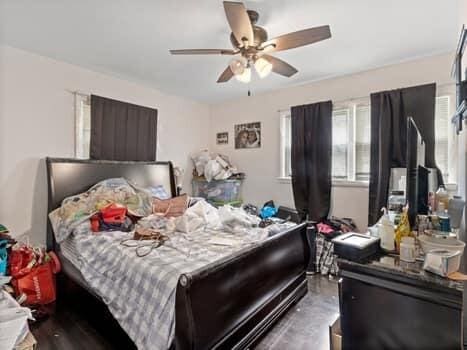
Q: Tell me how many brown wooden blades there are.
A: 5